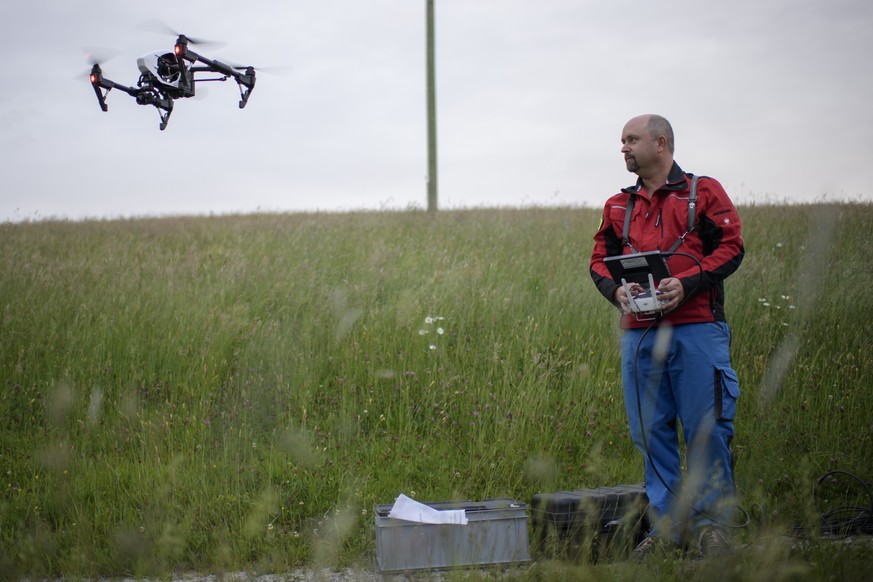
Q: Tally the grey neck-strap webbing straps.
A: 2